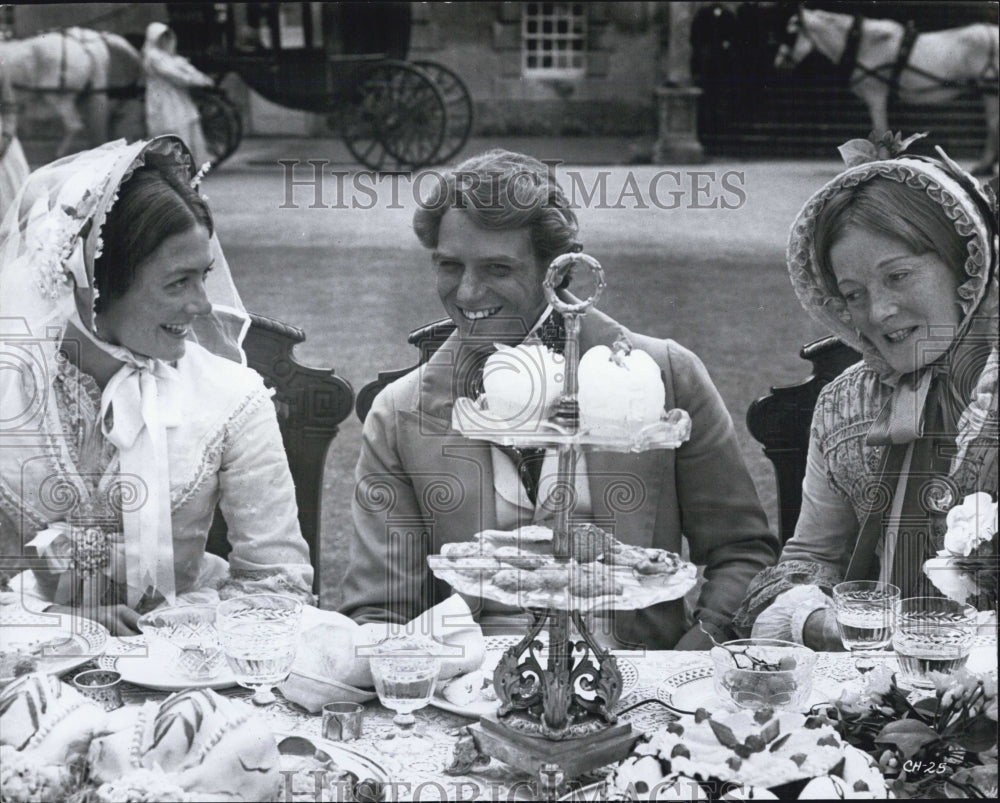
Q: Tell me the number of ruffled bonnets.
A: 2